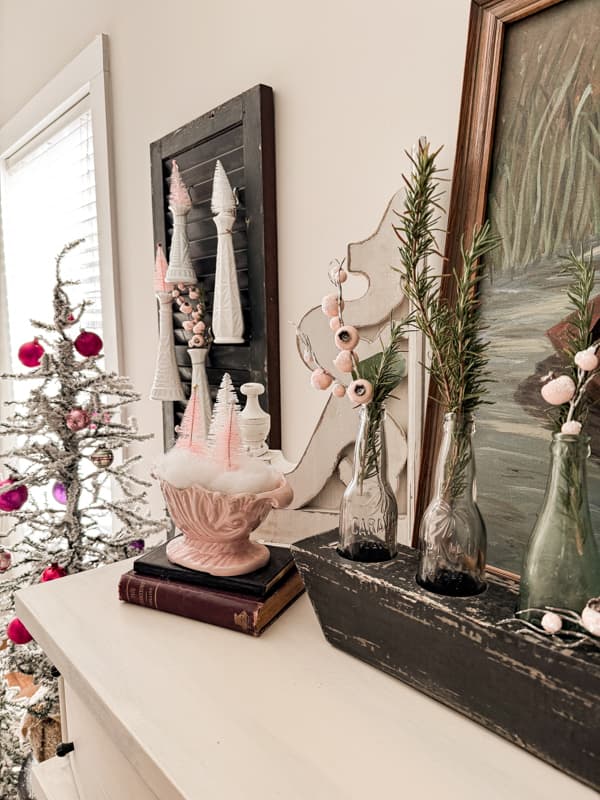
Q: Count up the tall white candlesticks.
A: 4